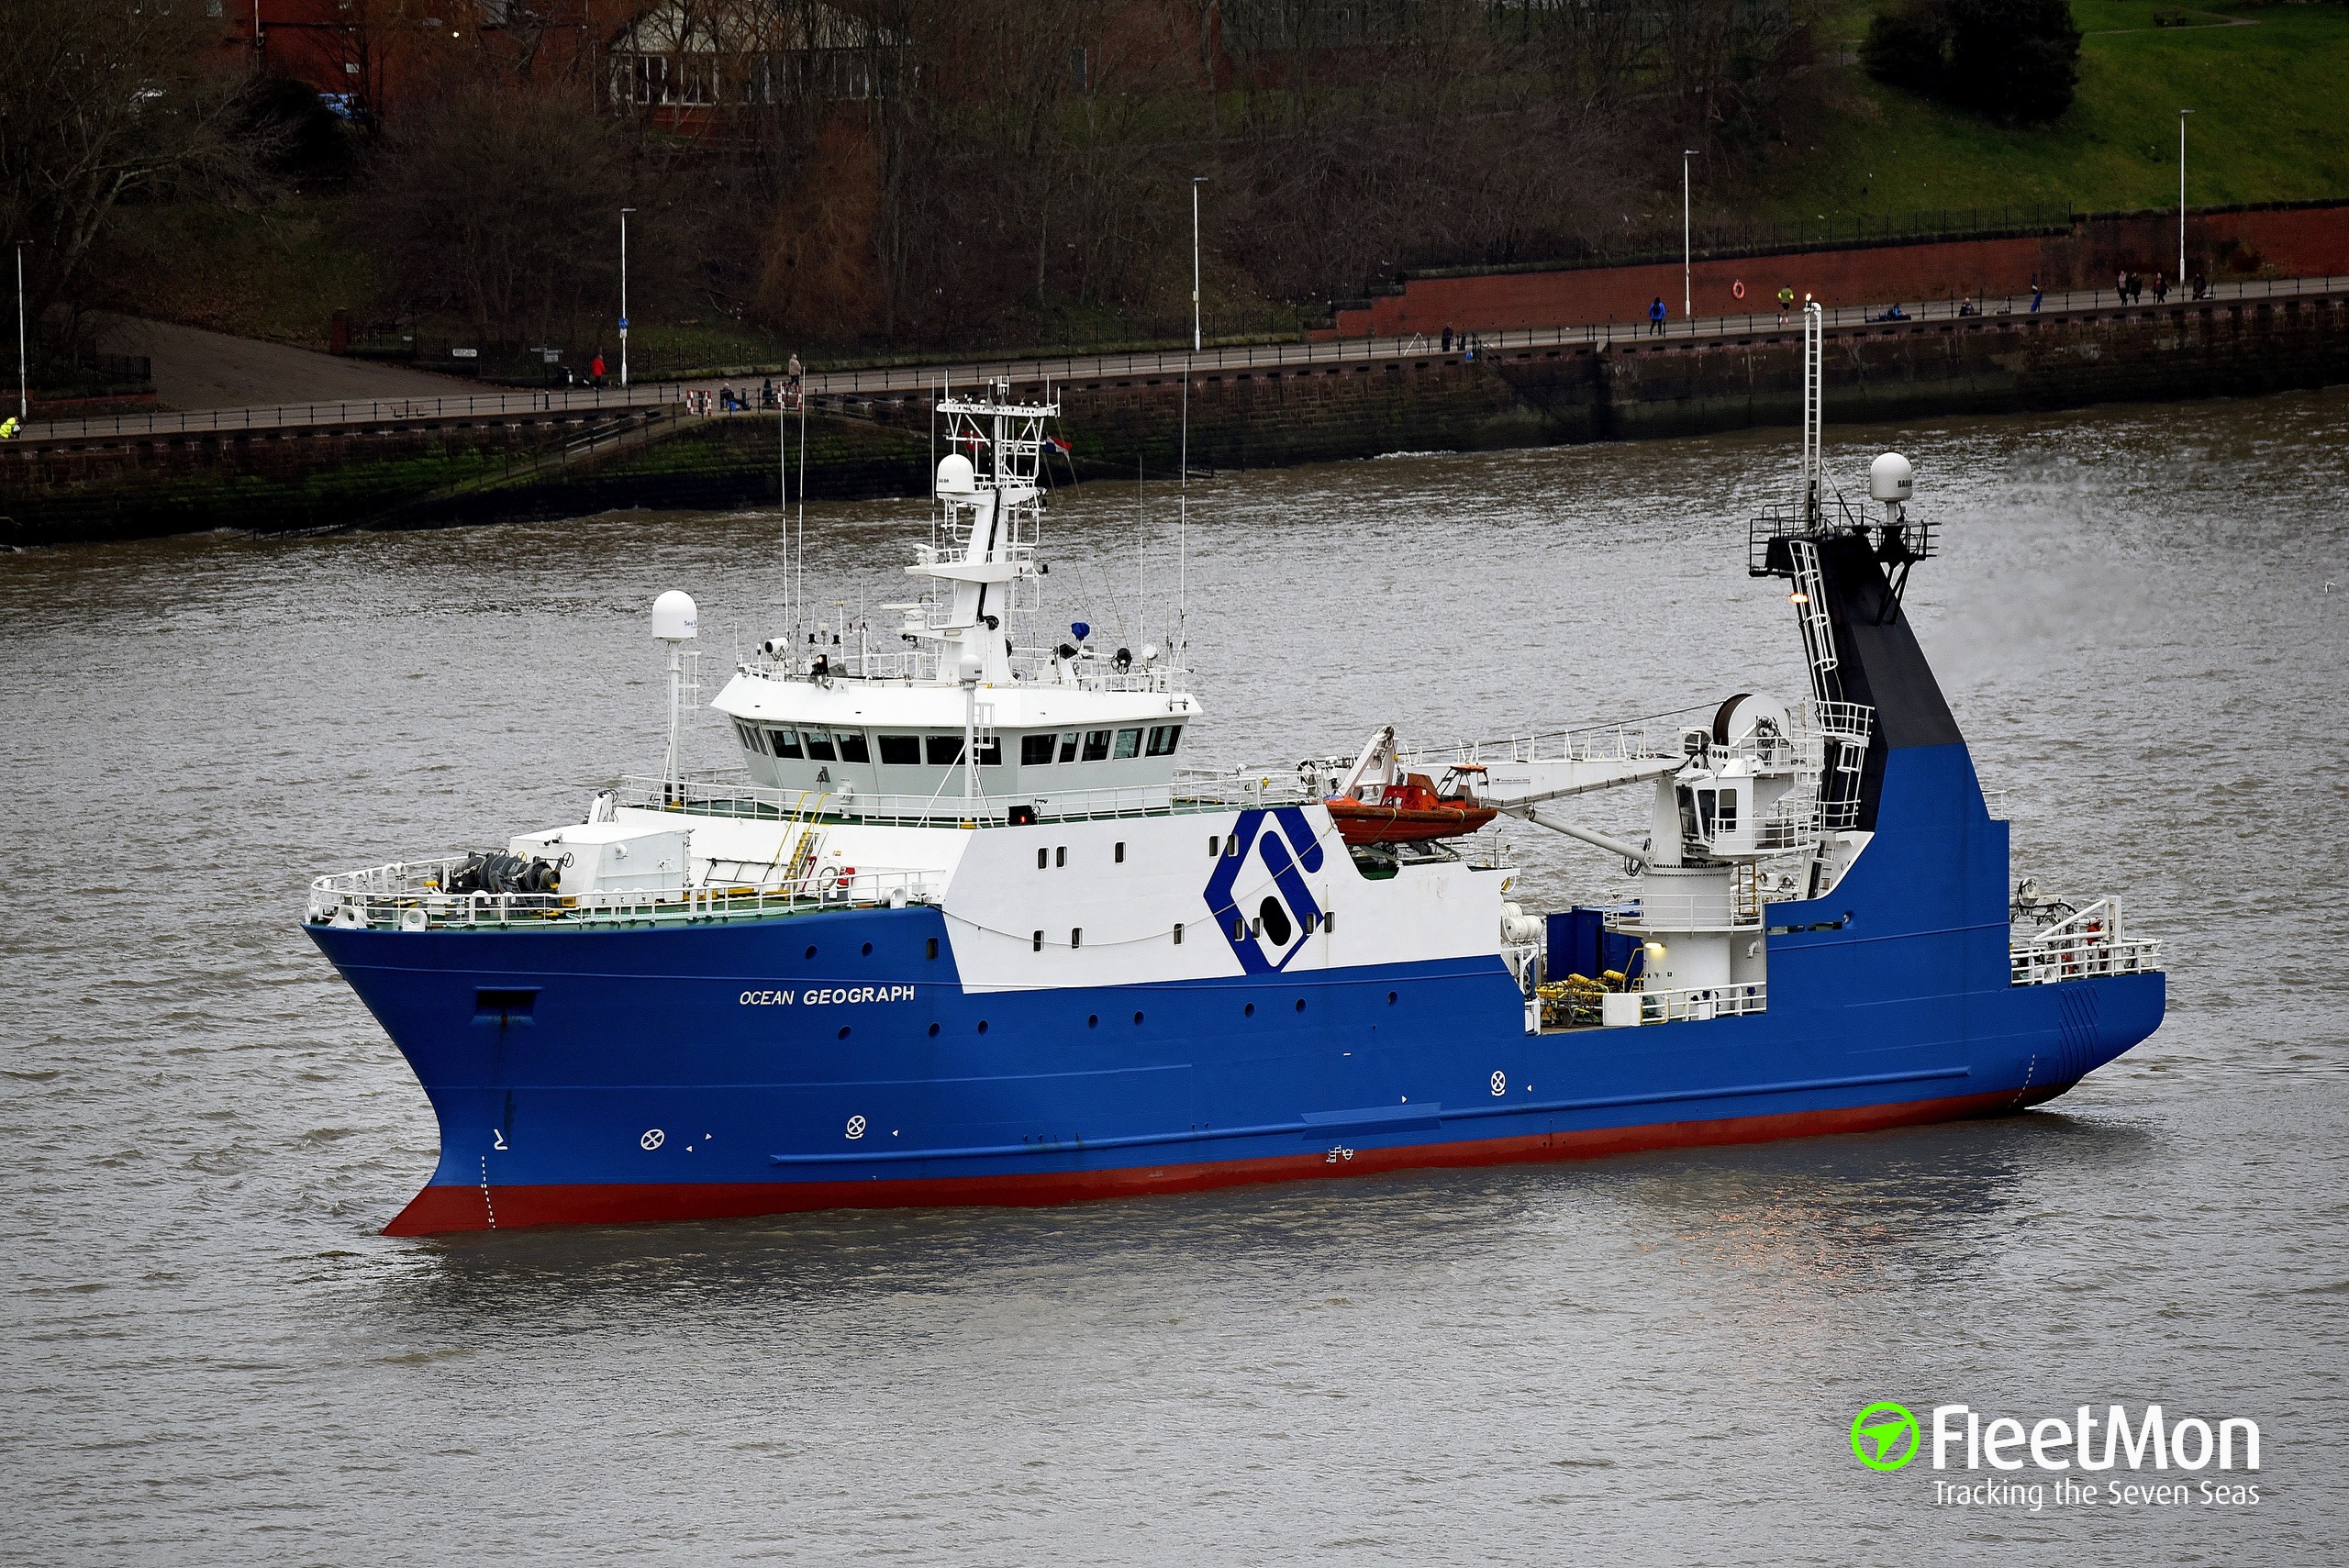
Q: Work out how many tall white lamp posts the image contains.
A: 5